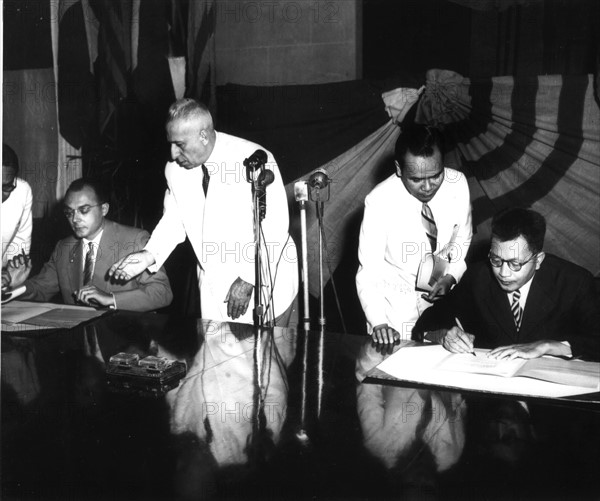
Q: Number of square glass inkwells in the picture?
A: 2